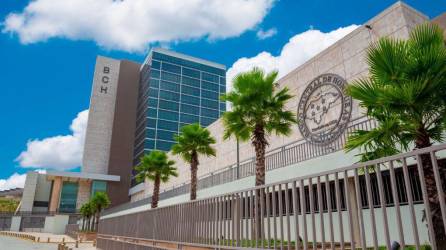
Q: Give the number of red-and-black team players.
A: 0